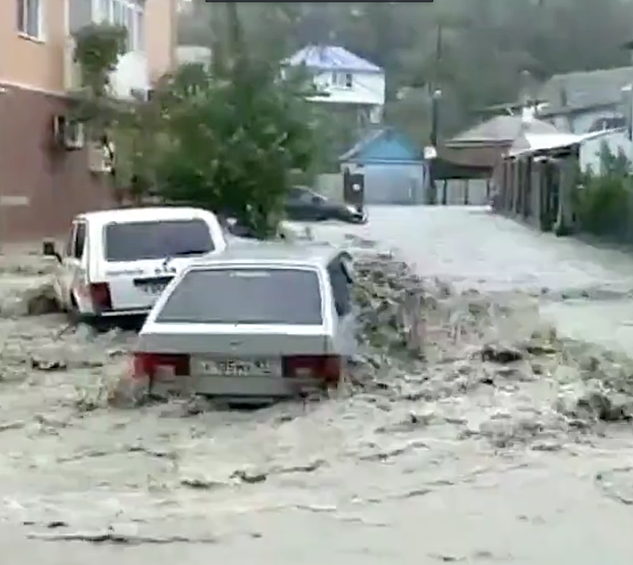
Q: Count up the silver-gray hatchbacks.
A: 1